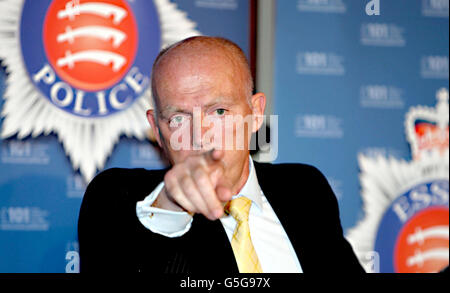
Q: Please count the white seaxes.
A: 5